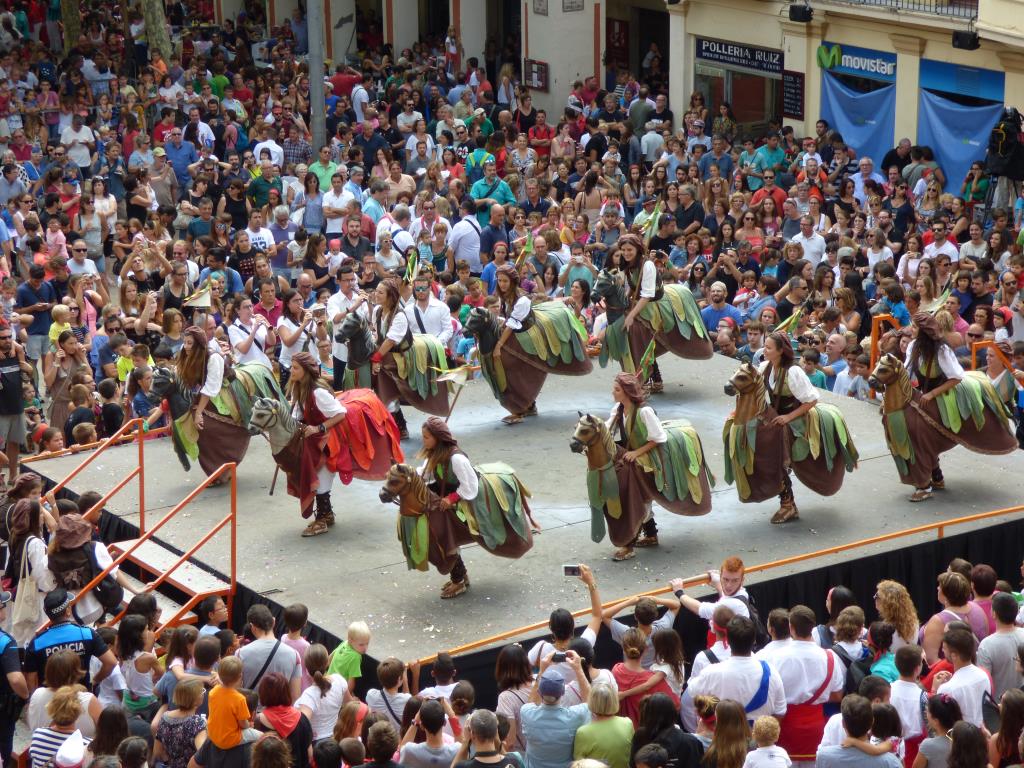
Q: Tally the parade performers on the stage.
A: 9